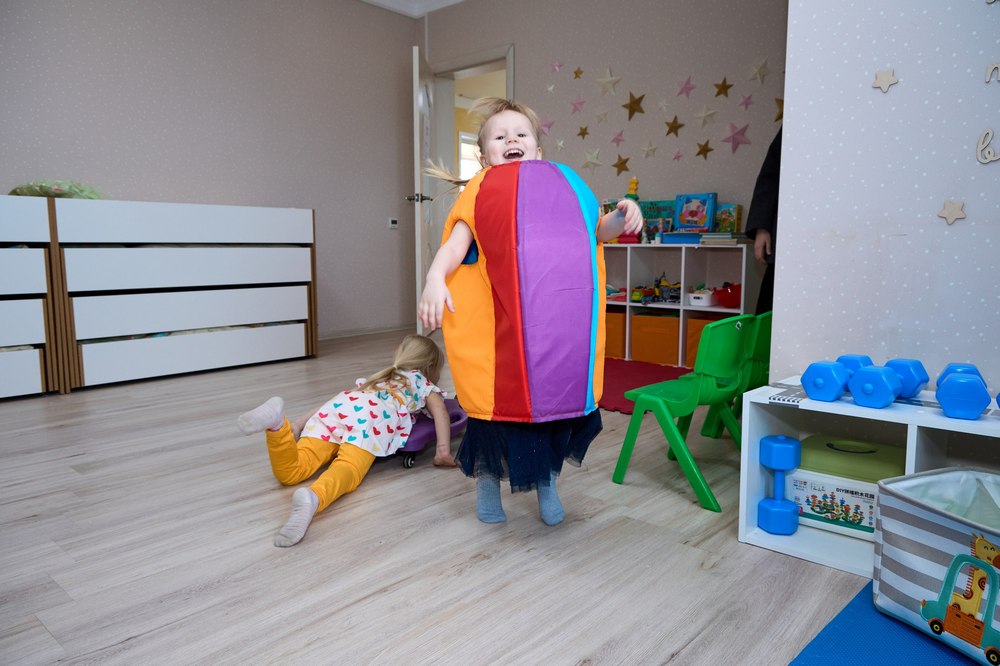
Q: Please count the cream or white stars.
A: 11